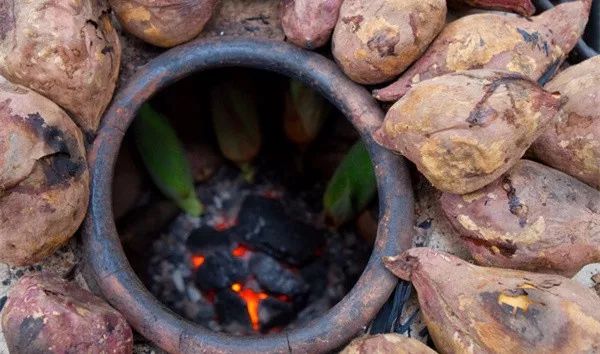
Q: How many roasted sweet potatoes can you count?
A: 13